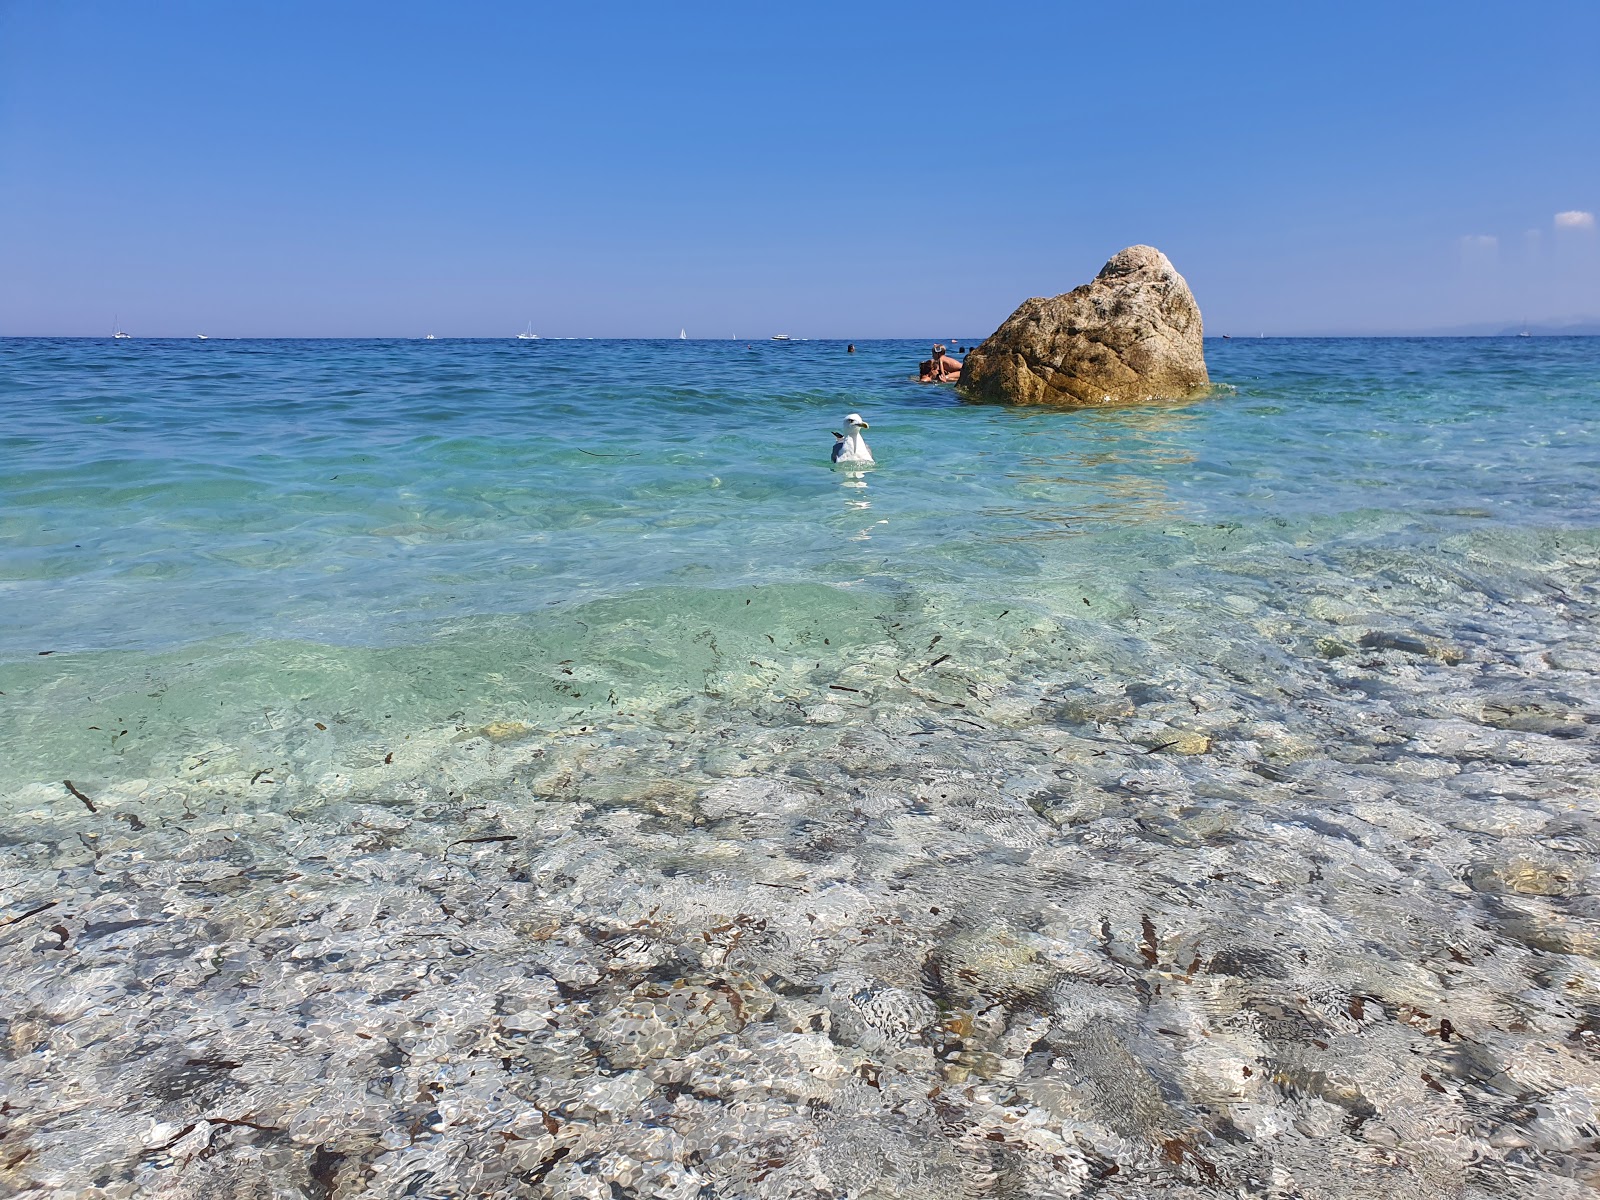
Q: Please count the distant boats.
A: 10